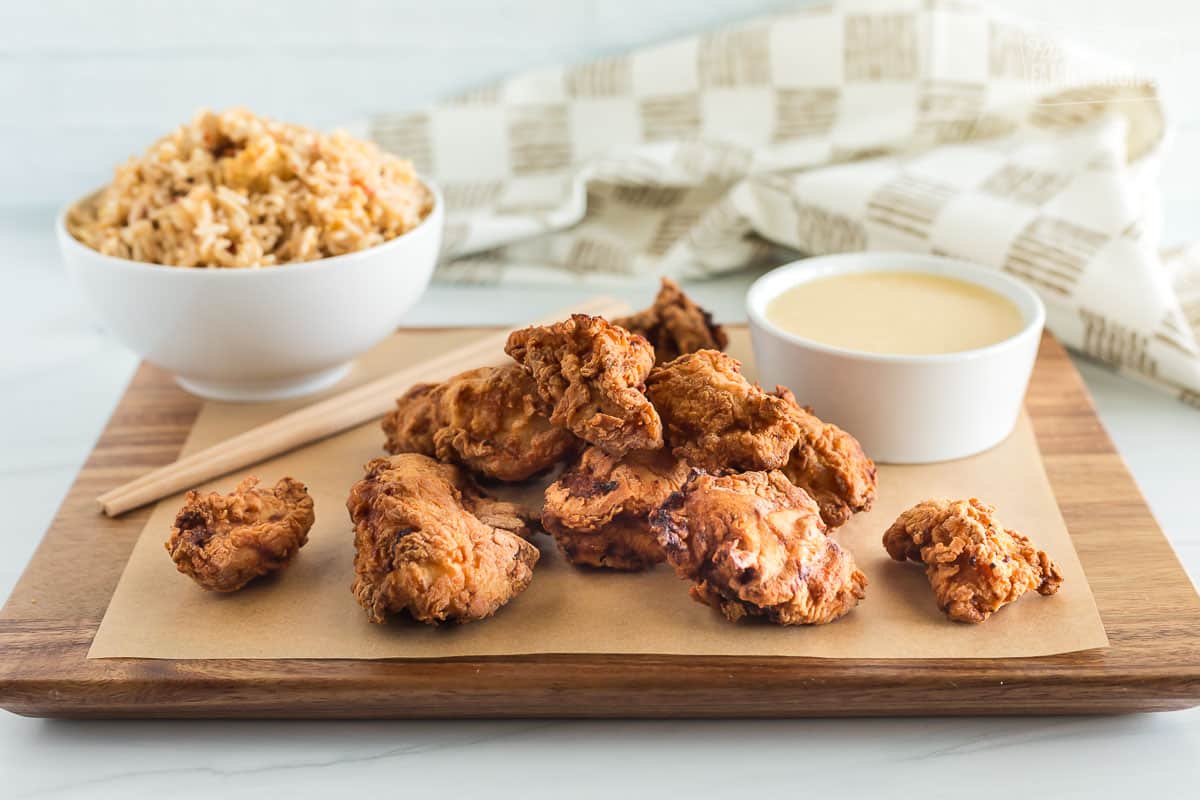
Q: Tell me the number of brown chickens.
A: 10